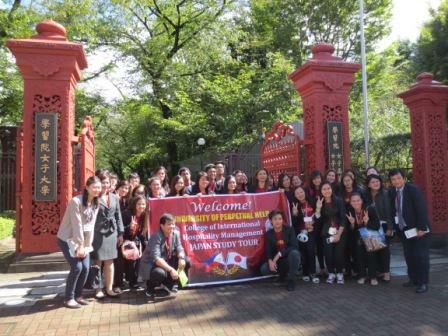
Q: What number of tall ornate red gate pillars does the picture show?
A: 3